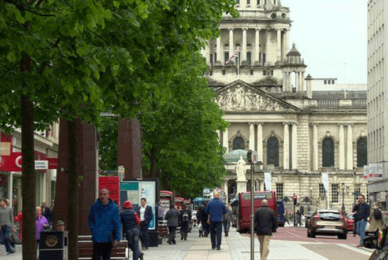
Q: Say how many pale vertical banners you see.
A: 2